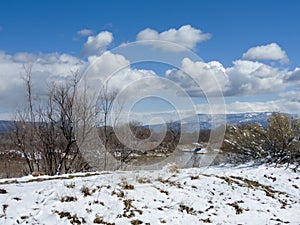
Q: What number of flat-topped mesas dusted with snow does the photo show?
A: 1